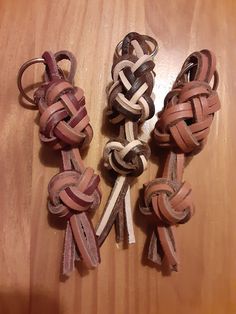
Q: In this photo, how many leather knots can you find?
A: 6